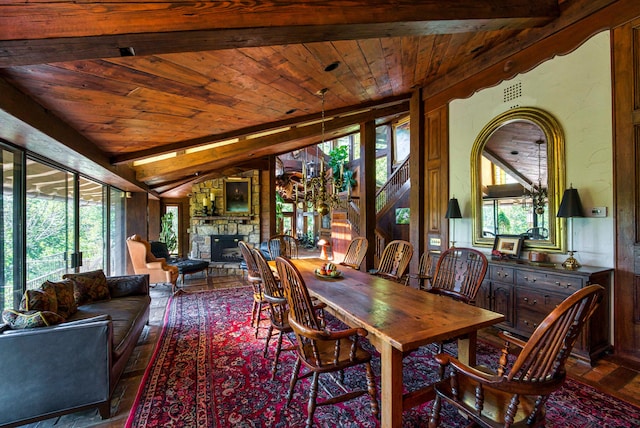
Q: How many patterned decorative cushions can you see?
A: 4